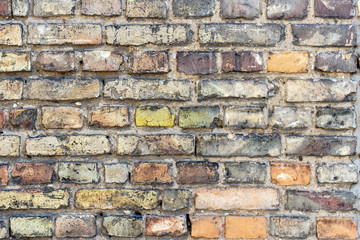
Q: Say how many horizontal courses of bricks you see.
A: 9